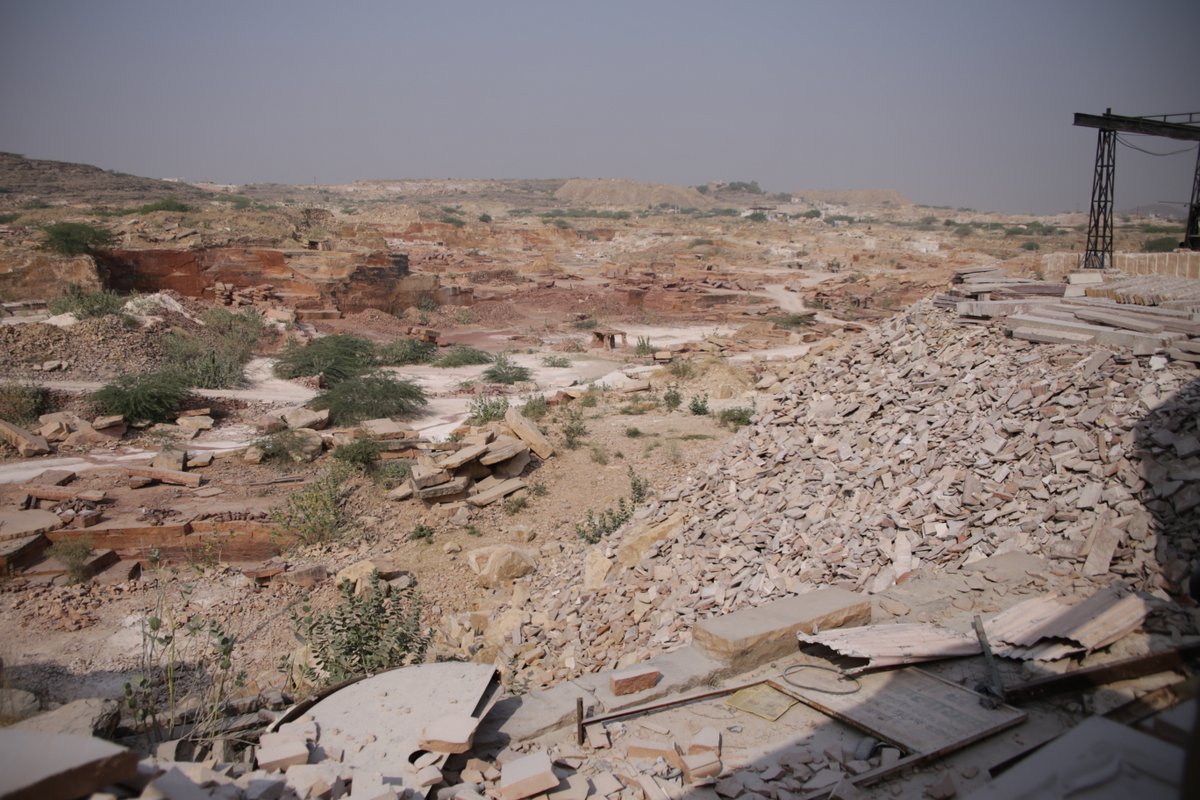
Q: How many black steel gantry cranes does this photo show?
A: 1